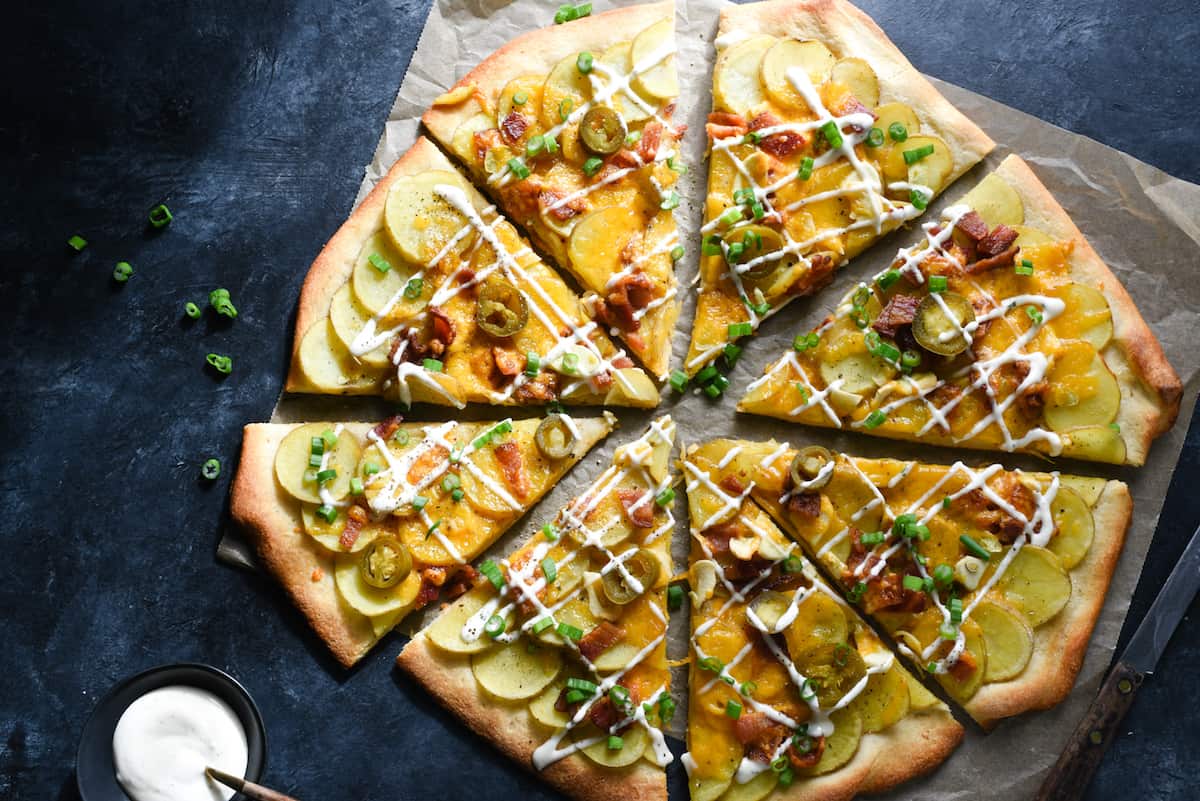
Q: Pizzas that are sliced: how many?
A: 1